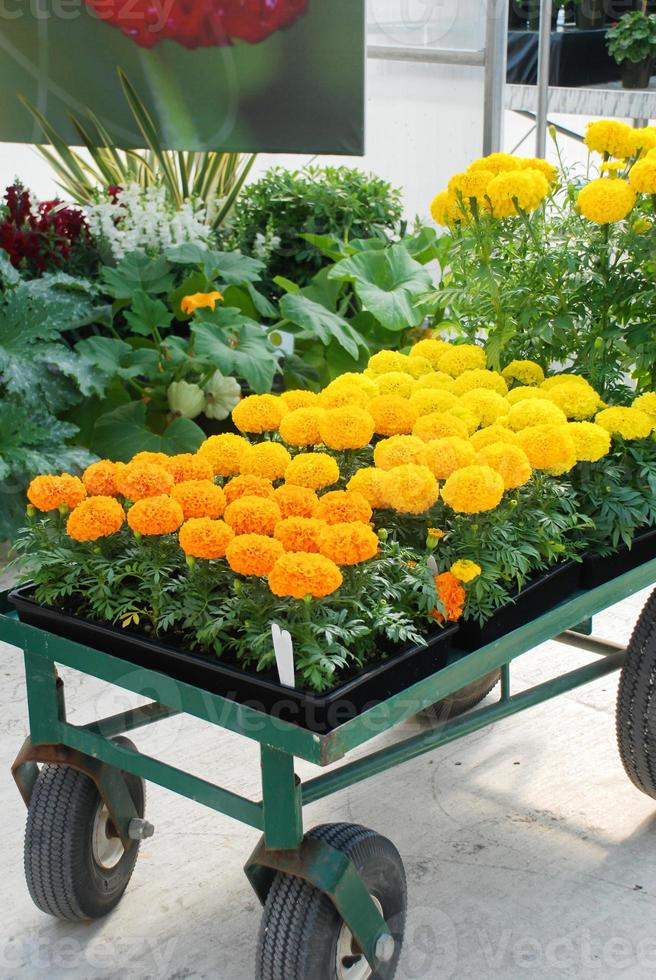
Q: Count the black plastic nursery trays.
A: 3